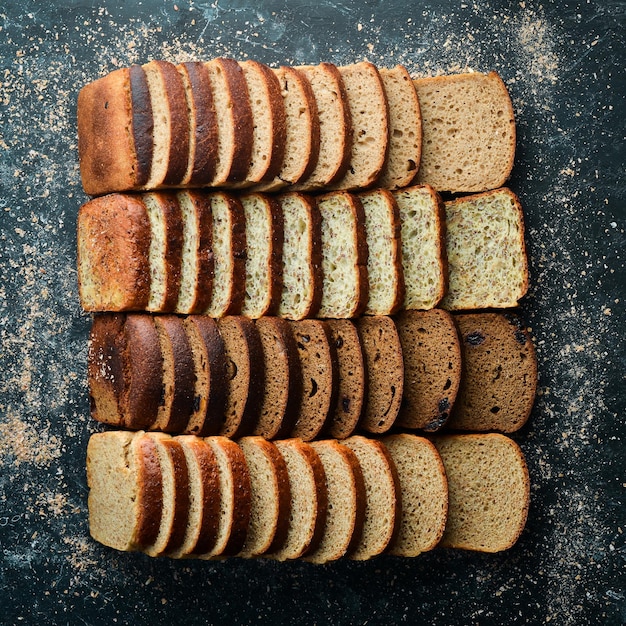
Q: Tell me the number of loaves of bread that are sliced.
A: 4